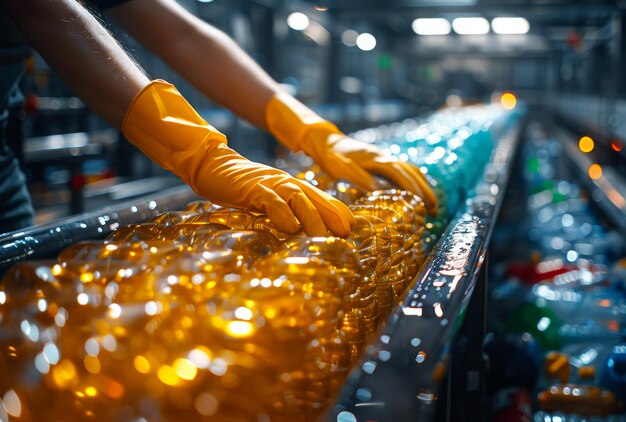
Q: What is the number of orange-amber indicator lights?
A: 3